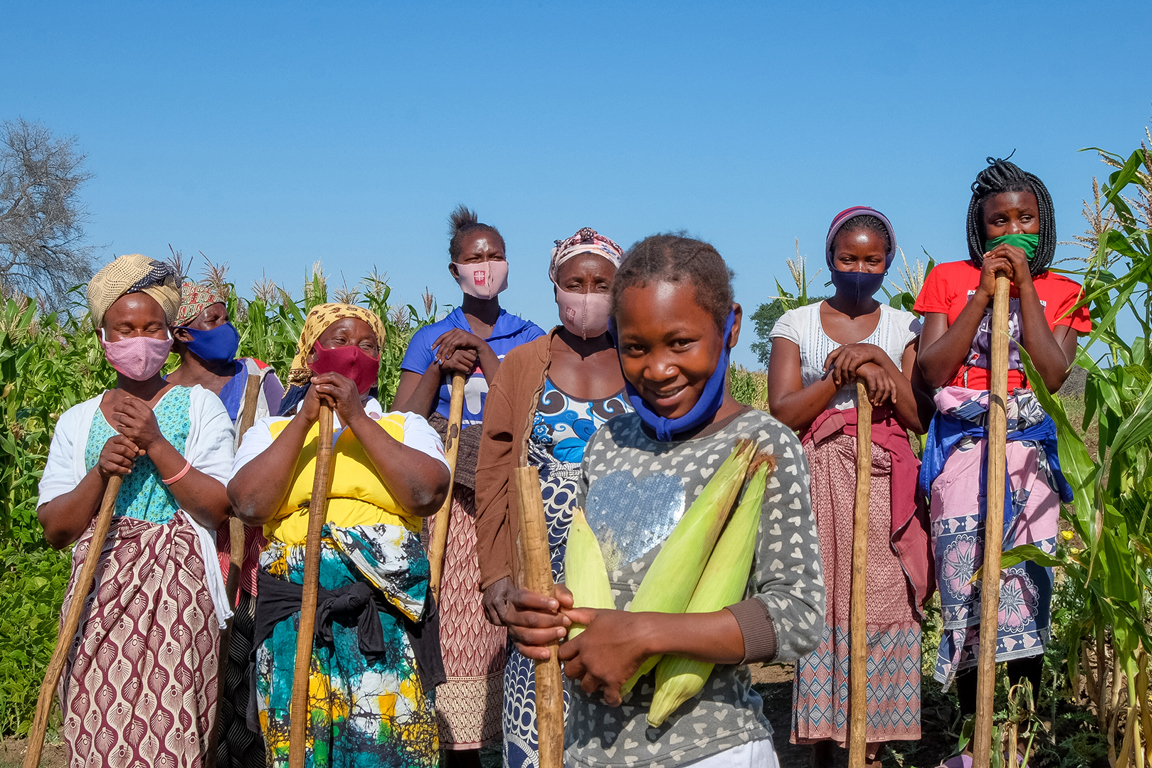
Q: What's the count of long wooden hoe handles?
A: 7